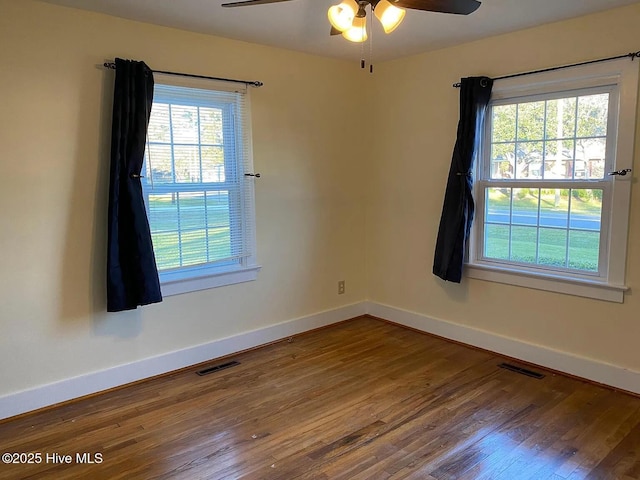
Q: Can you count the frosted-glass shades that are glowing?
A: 3